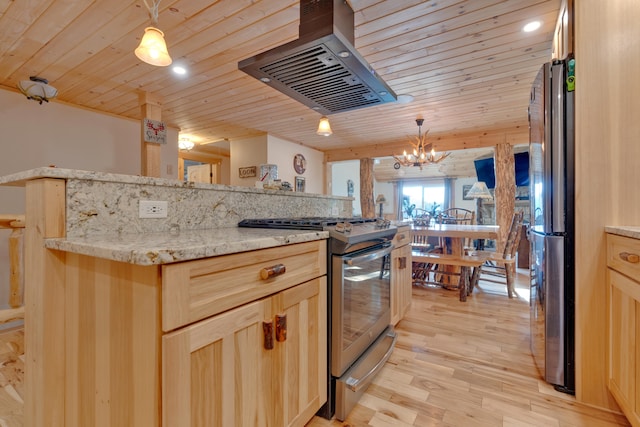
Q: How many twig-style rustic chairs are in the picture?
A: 3